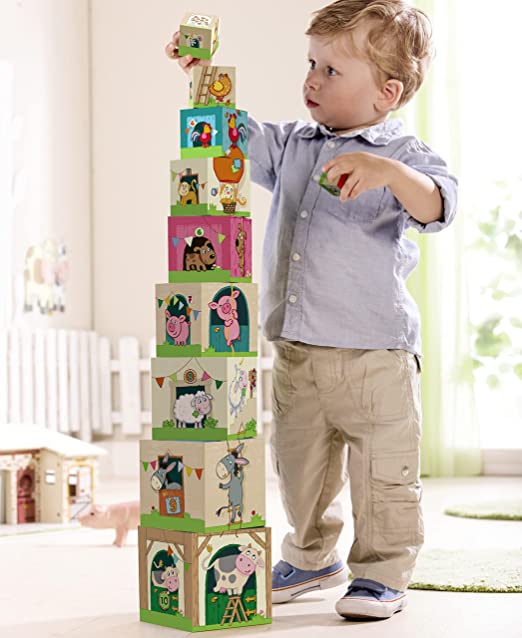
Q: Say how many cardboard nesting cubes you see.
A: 10